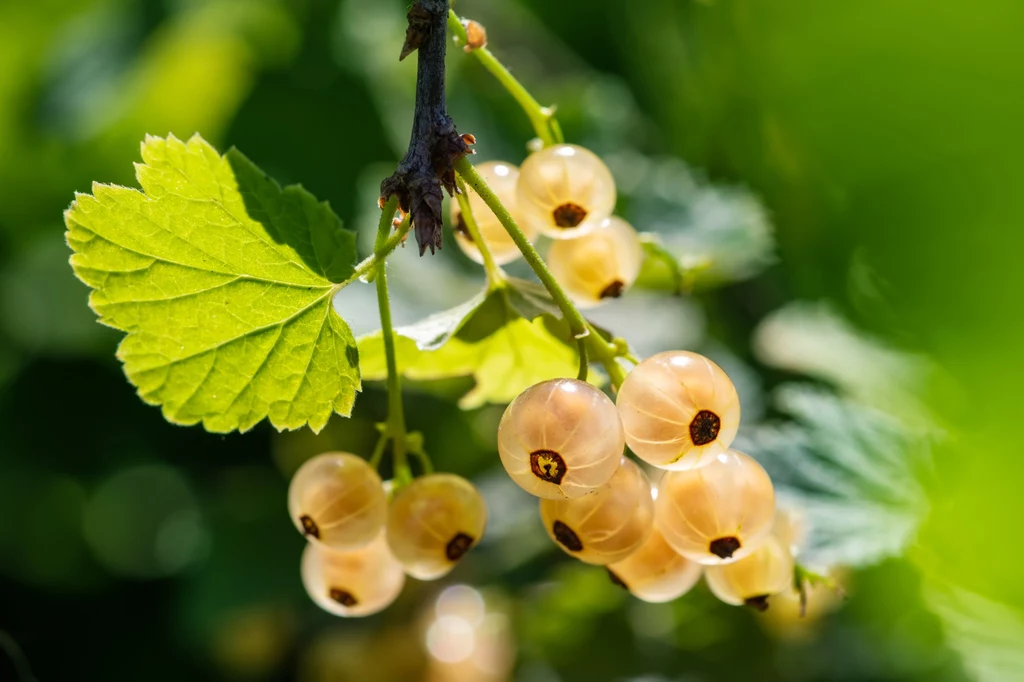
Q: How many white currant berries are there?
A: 12